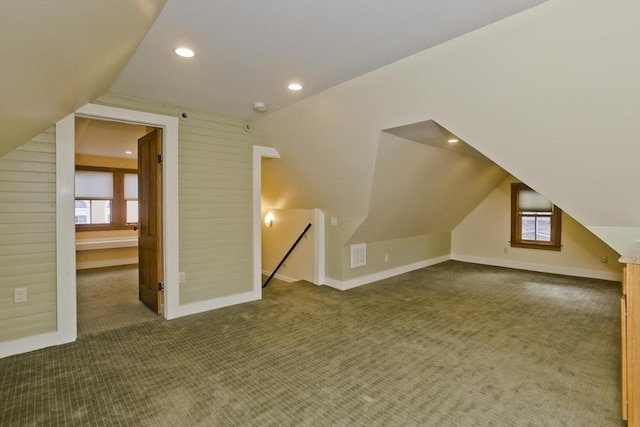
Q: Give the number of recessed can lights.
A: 4